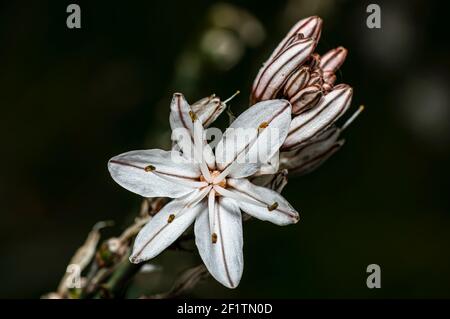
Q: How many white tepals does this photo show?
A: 6